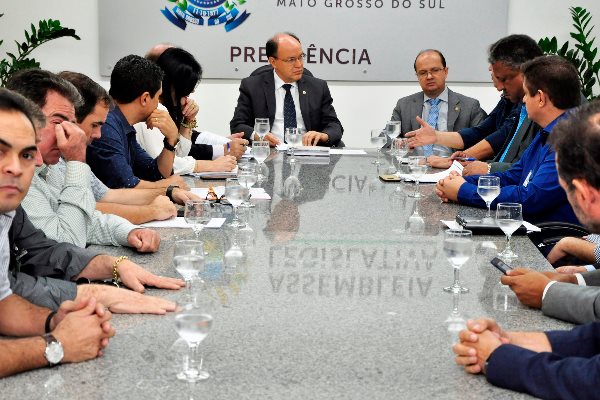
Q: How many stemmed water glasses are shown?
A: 15